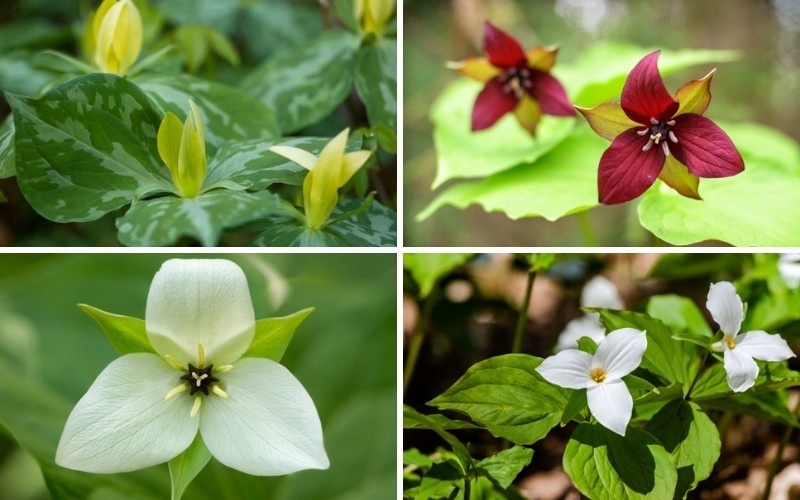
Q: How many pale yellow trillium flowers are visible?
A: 4